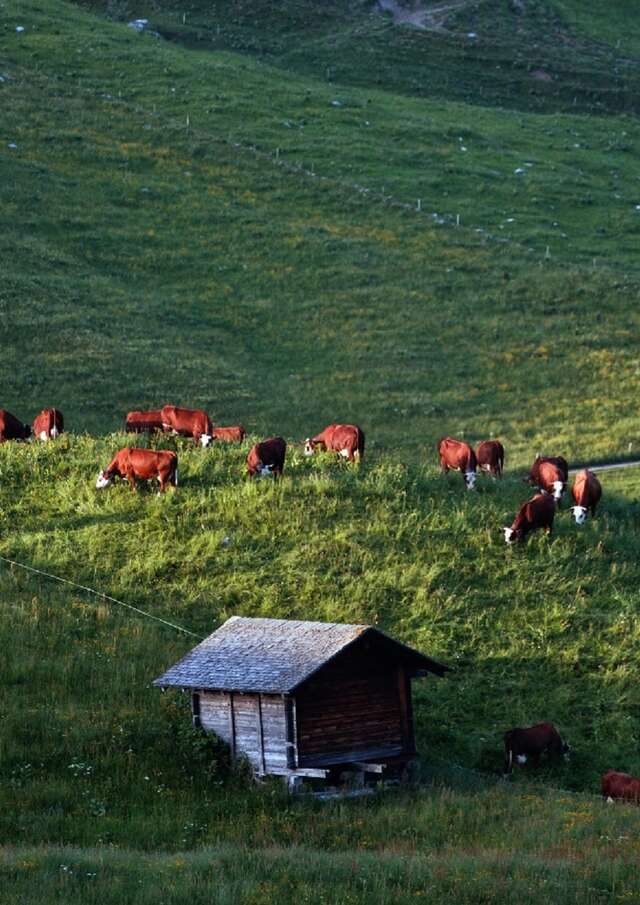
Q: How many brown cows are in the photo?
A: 15